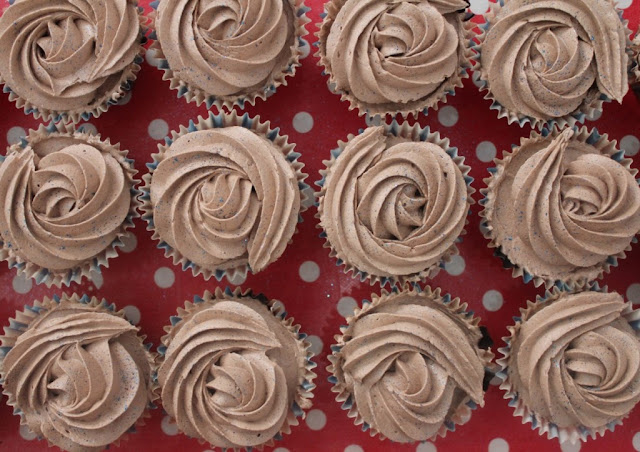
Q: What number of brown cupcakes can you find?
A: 12